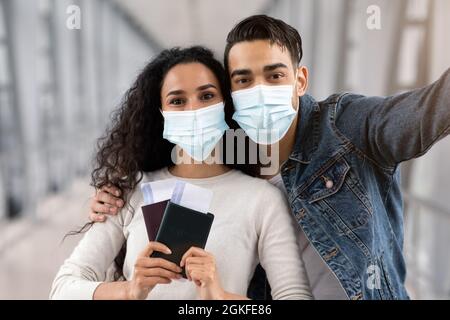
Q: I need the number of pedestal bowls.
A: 0